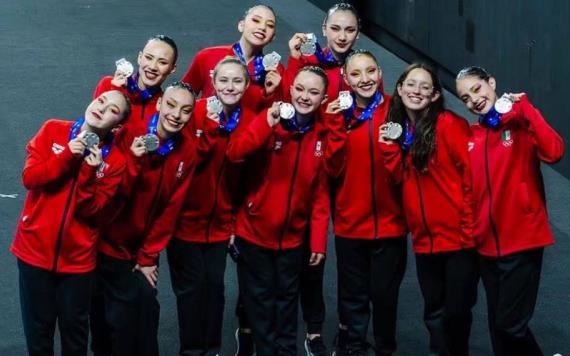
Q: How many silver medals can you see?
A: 10